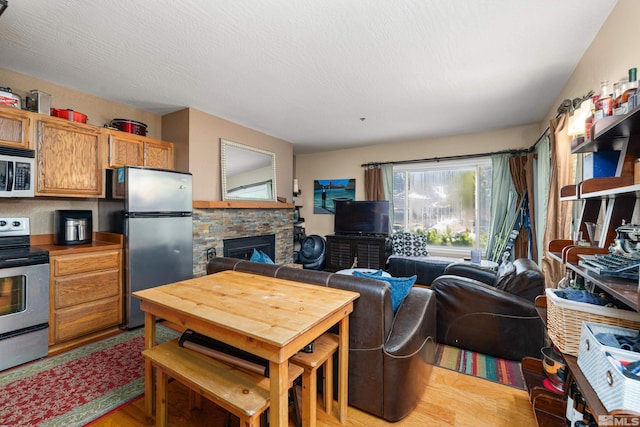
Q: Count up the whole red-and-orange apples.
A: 0